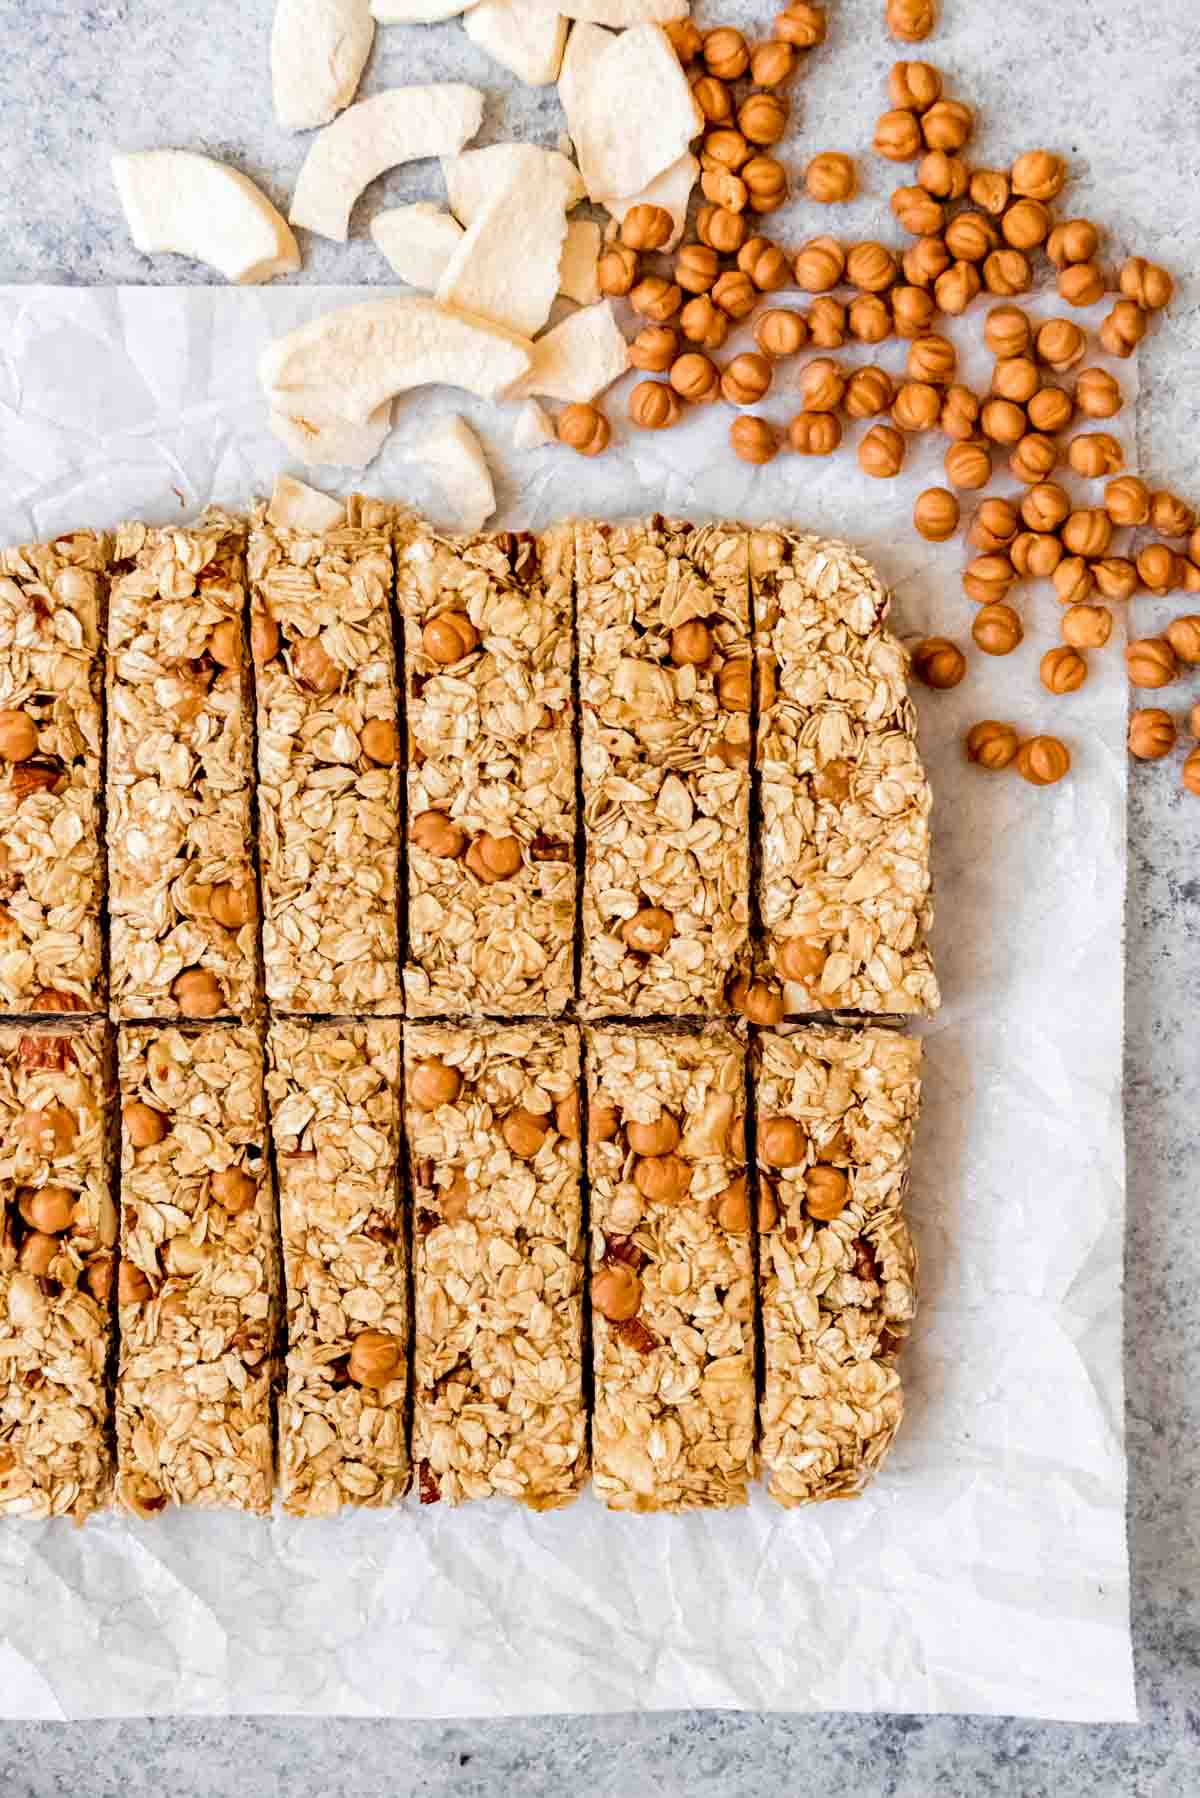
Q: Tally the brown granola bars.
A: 12